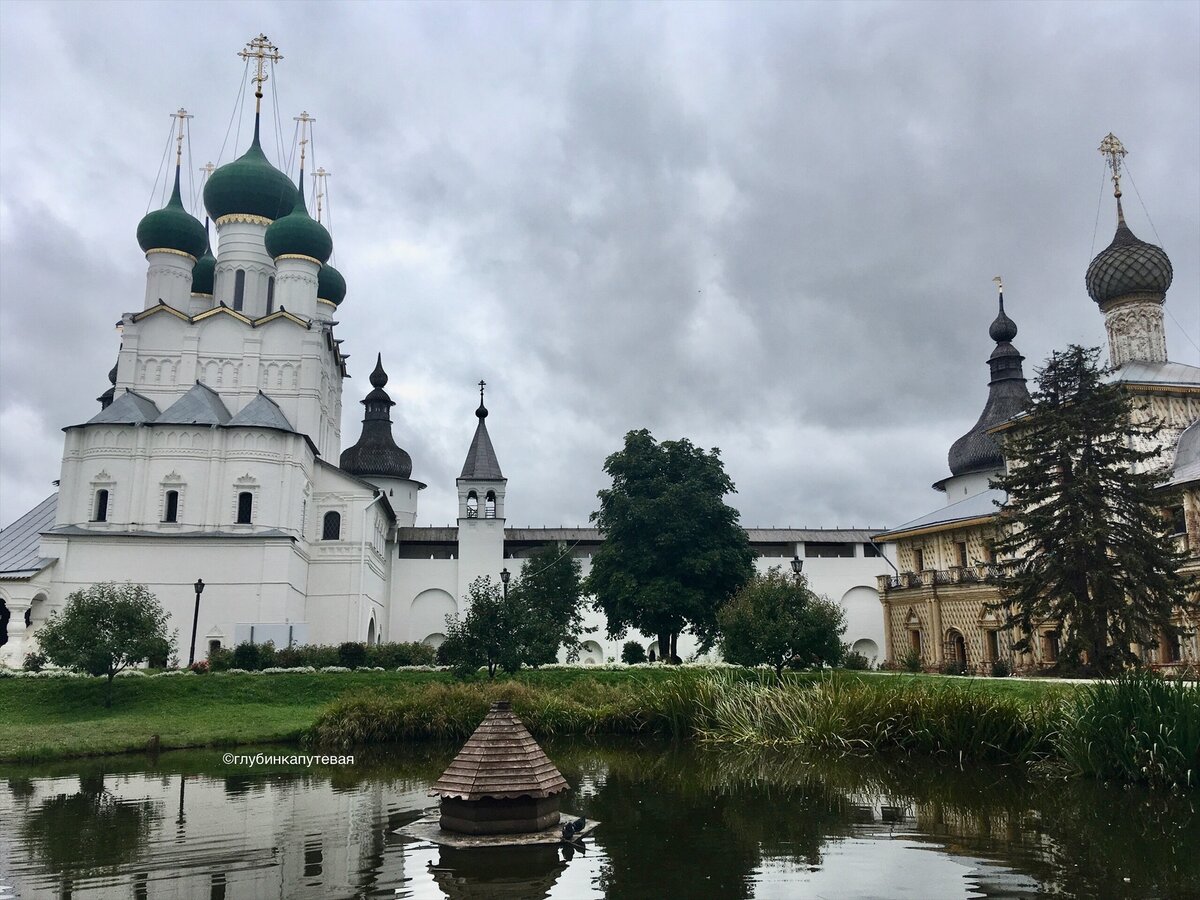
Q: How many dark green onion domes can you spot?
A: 5